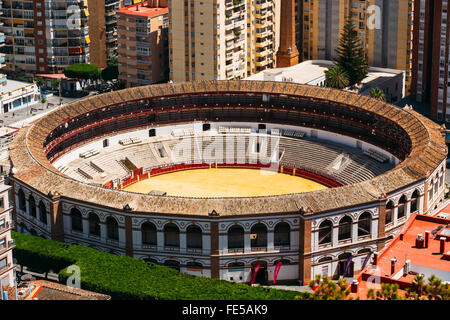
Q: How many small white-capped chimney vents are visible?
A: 7